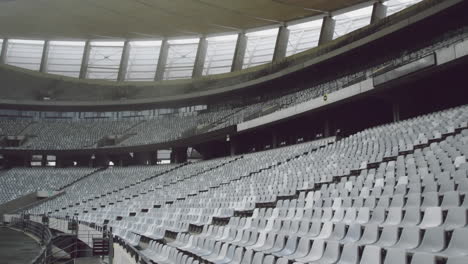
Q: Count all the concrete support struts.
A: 10